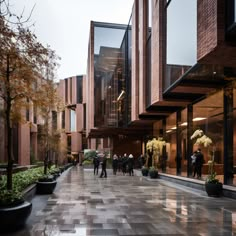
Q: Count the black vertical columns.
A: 4